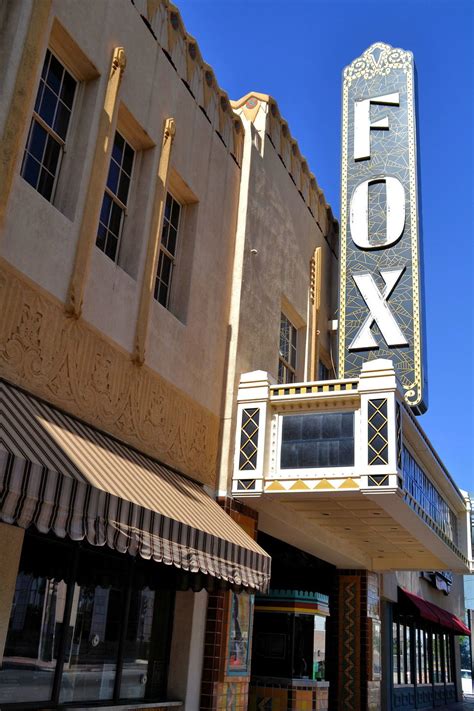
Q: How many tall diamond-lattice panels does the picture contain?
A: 2